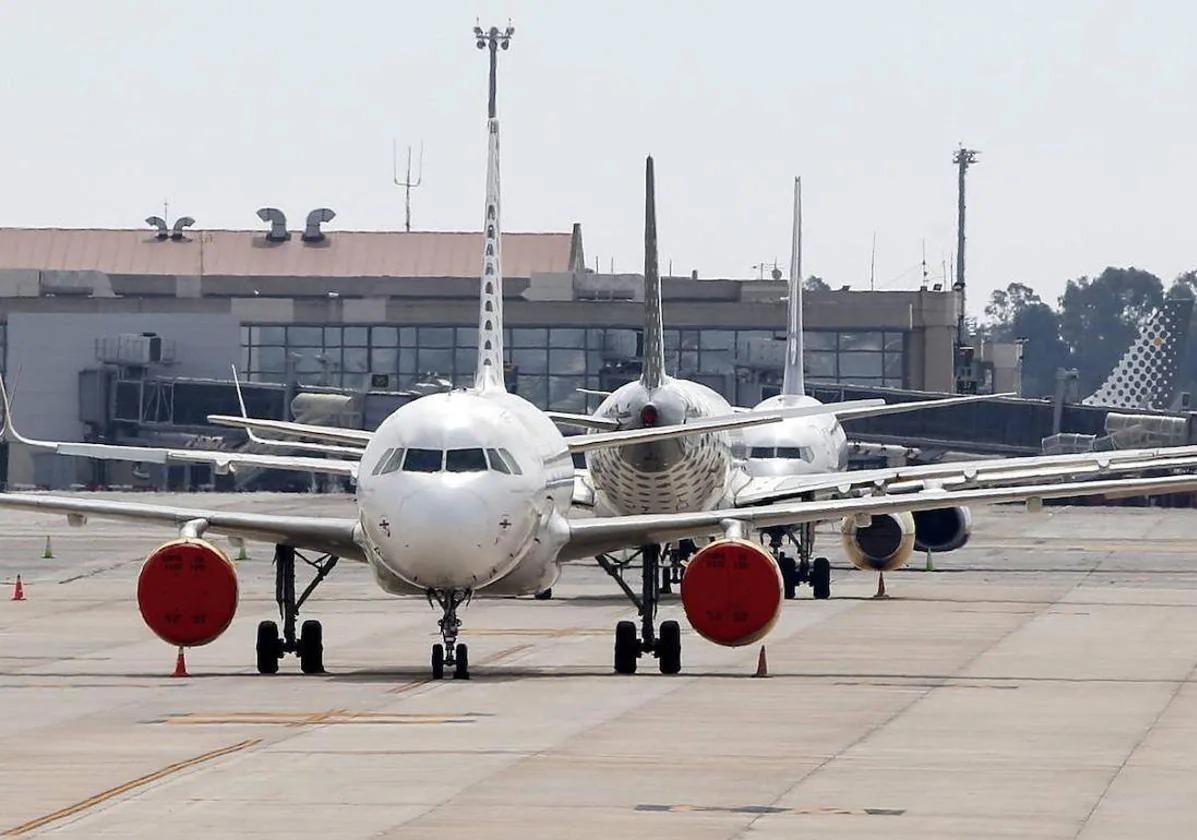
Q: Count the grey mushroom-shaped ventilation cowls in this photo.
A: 4